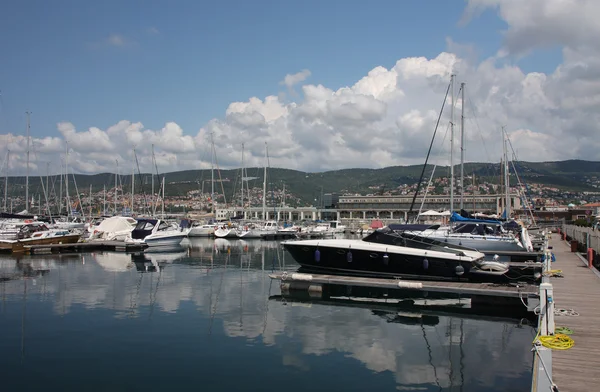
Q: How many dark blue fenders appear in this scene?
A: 4